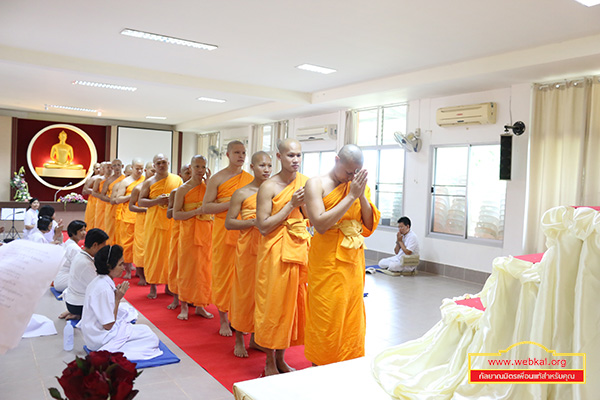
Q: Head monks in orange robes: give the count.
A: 14